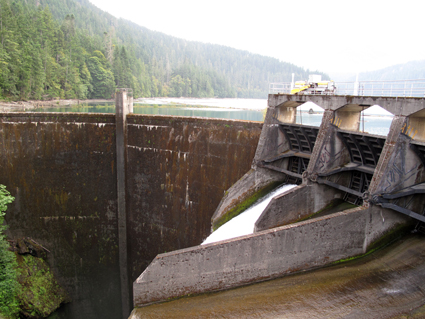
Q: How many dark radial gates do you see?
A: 3